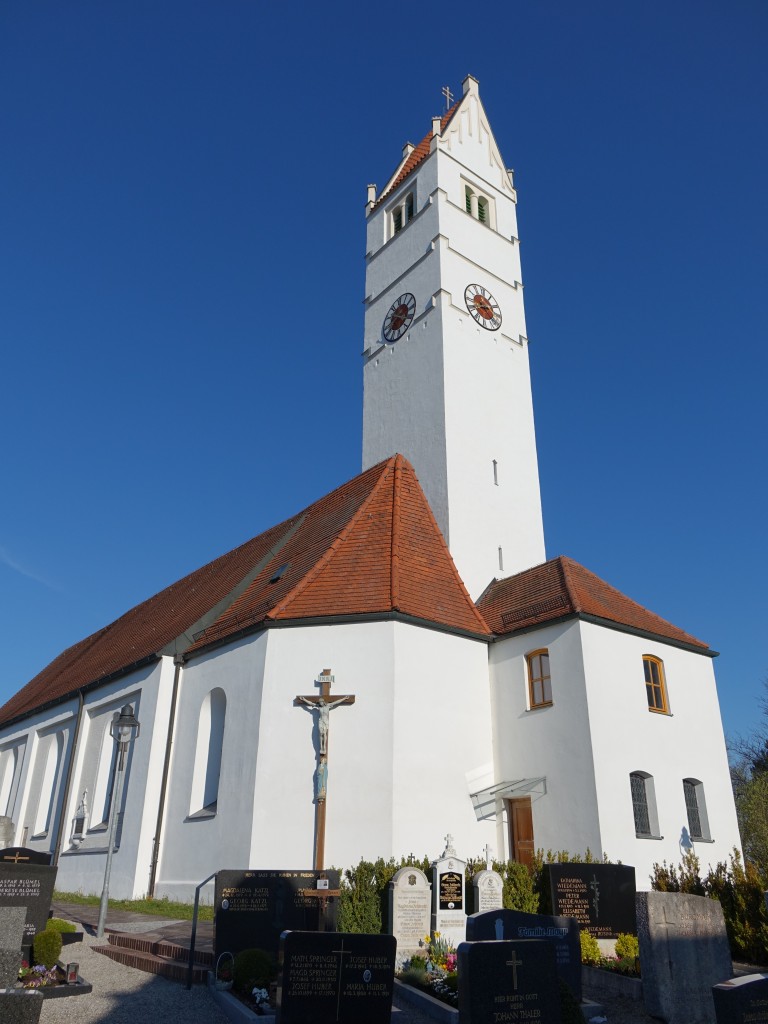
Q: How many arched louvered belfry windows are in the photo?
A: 4